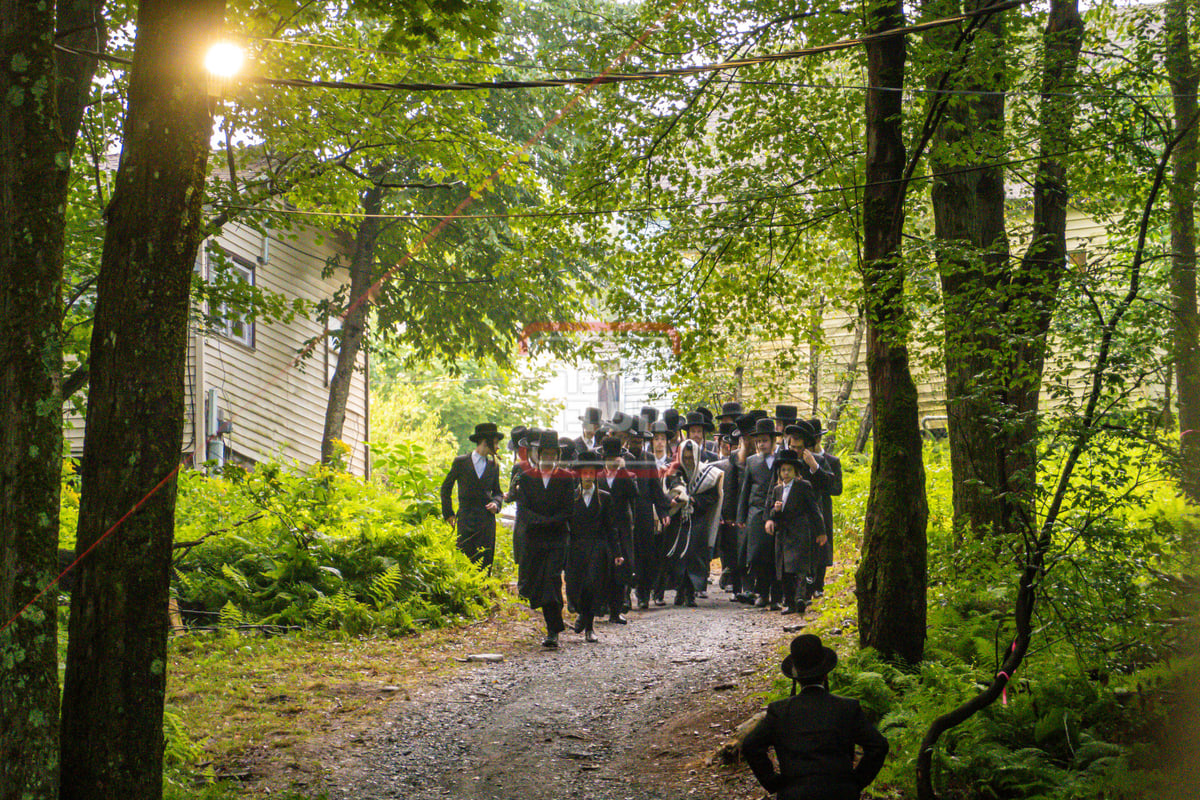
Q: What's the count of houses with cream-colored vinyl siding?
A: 2